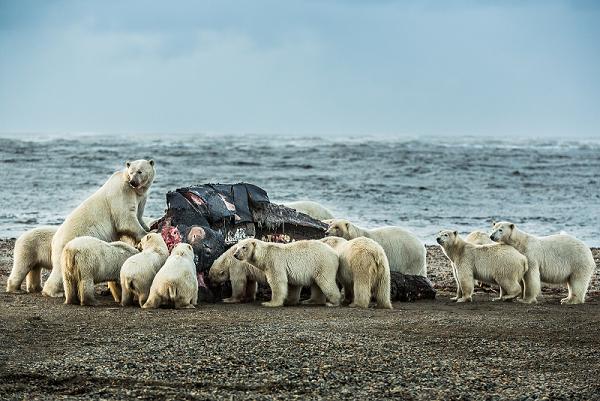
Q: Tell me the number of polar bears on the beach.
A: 13